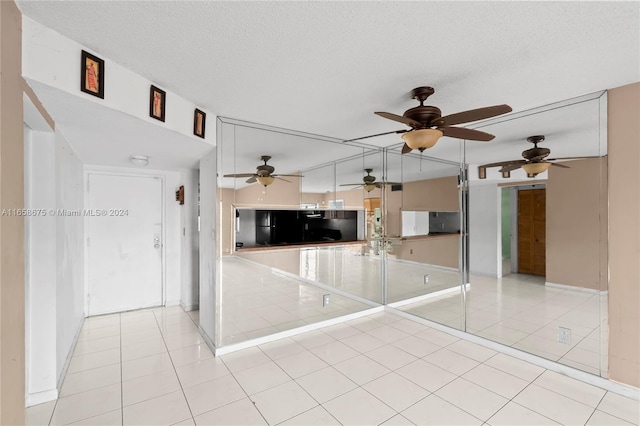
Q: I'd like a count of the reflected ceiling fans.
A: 3